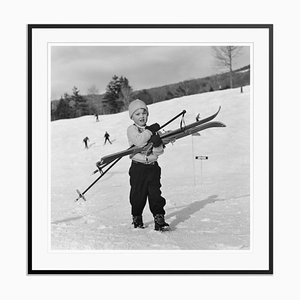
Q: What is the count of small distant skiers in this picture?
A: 5